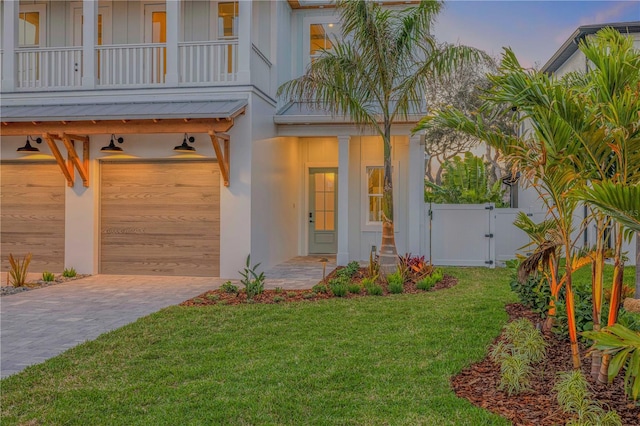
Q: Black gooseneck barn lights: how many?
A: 3